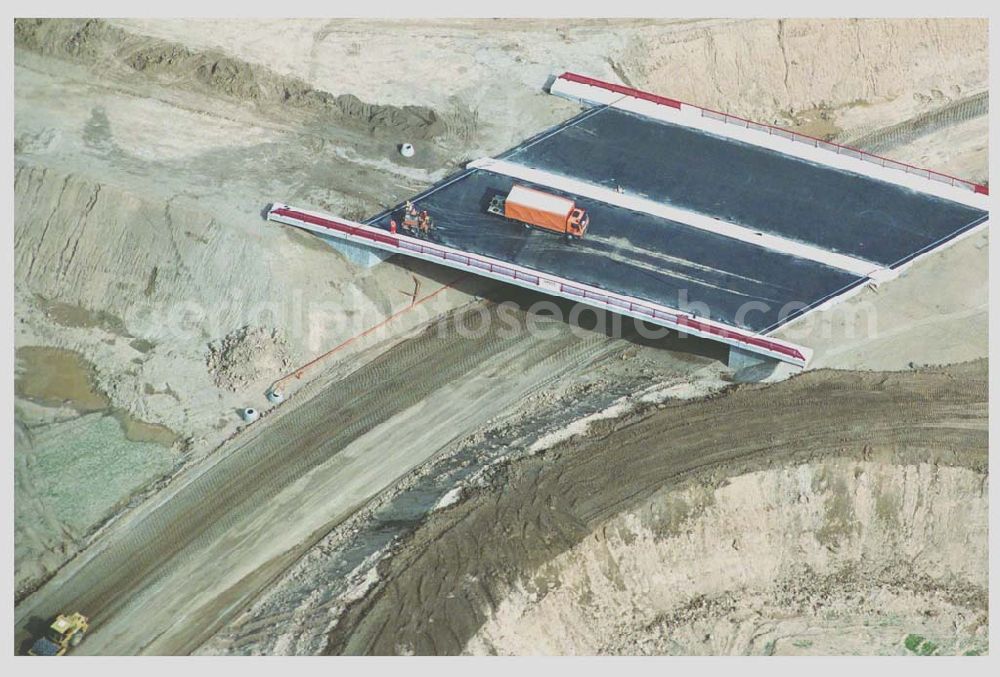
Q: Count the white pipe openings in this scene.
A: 3